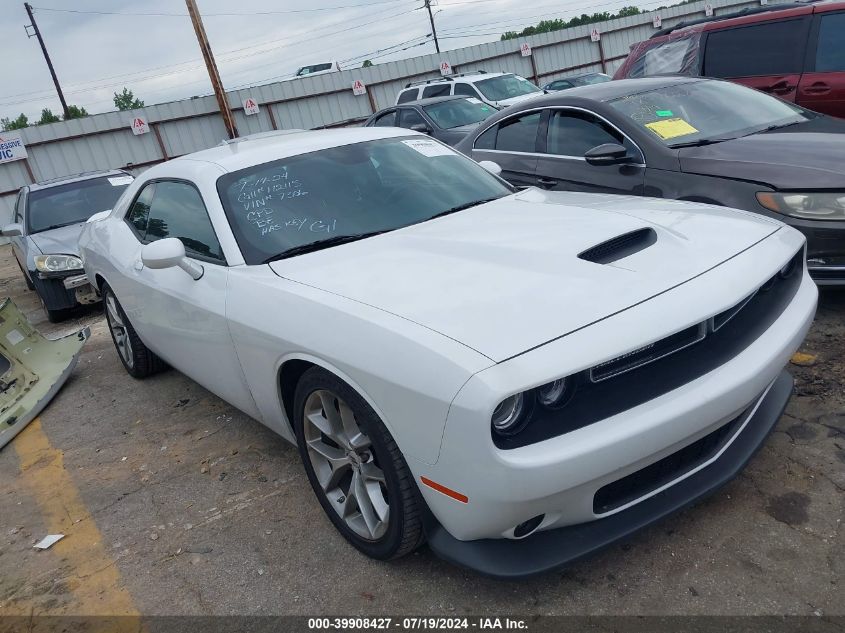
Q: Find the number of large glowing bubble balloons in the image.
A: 0